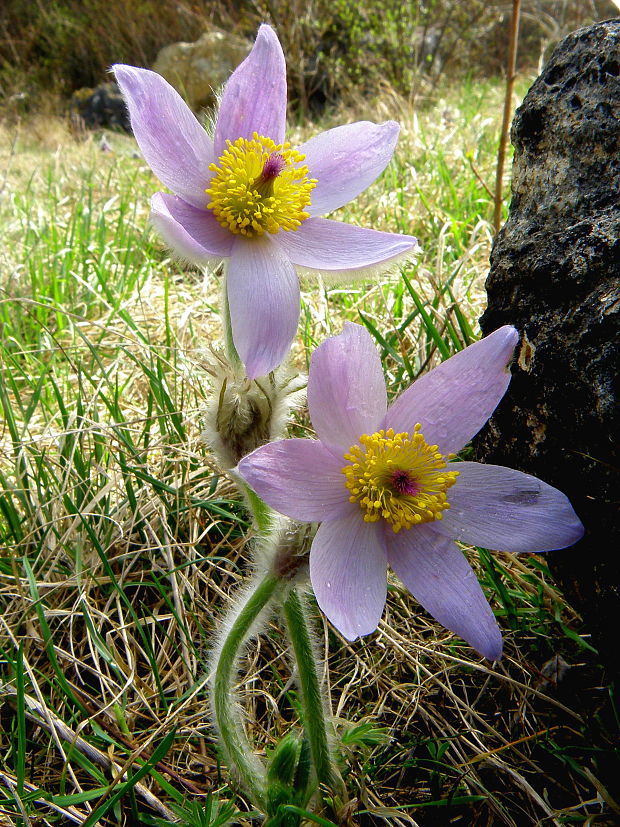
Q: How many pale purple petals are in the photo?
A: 12